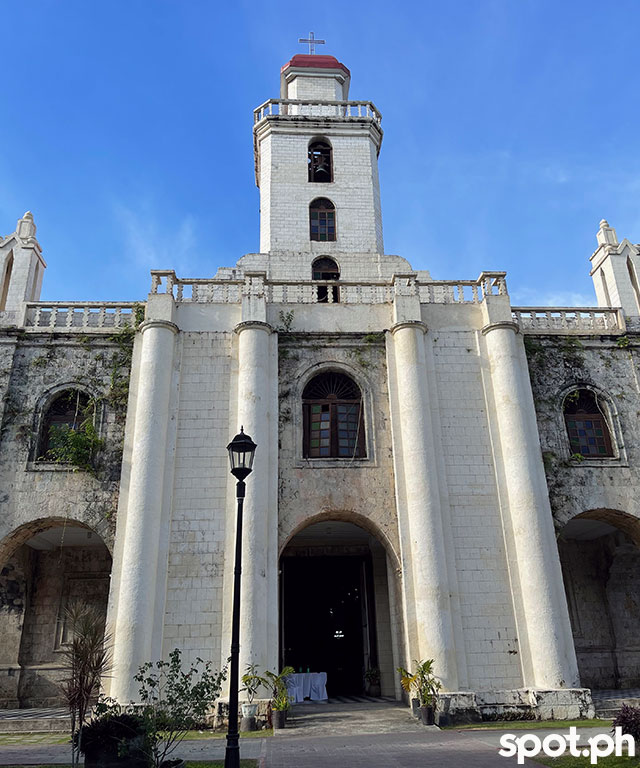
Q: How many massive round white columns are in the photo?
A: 4